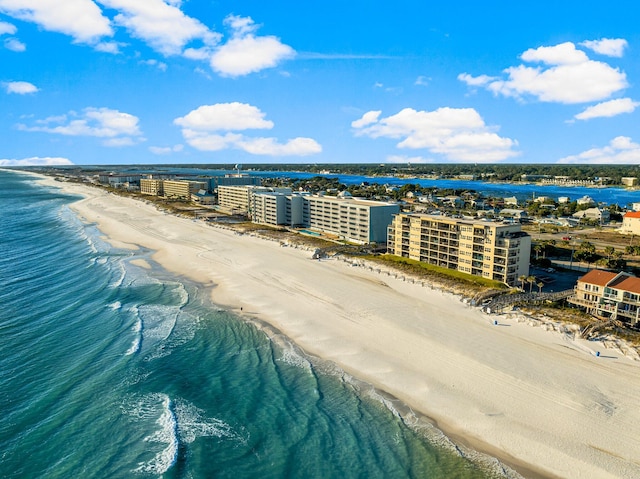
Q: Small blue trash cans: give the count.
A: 2